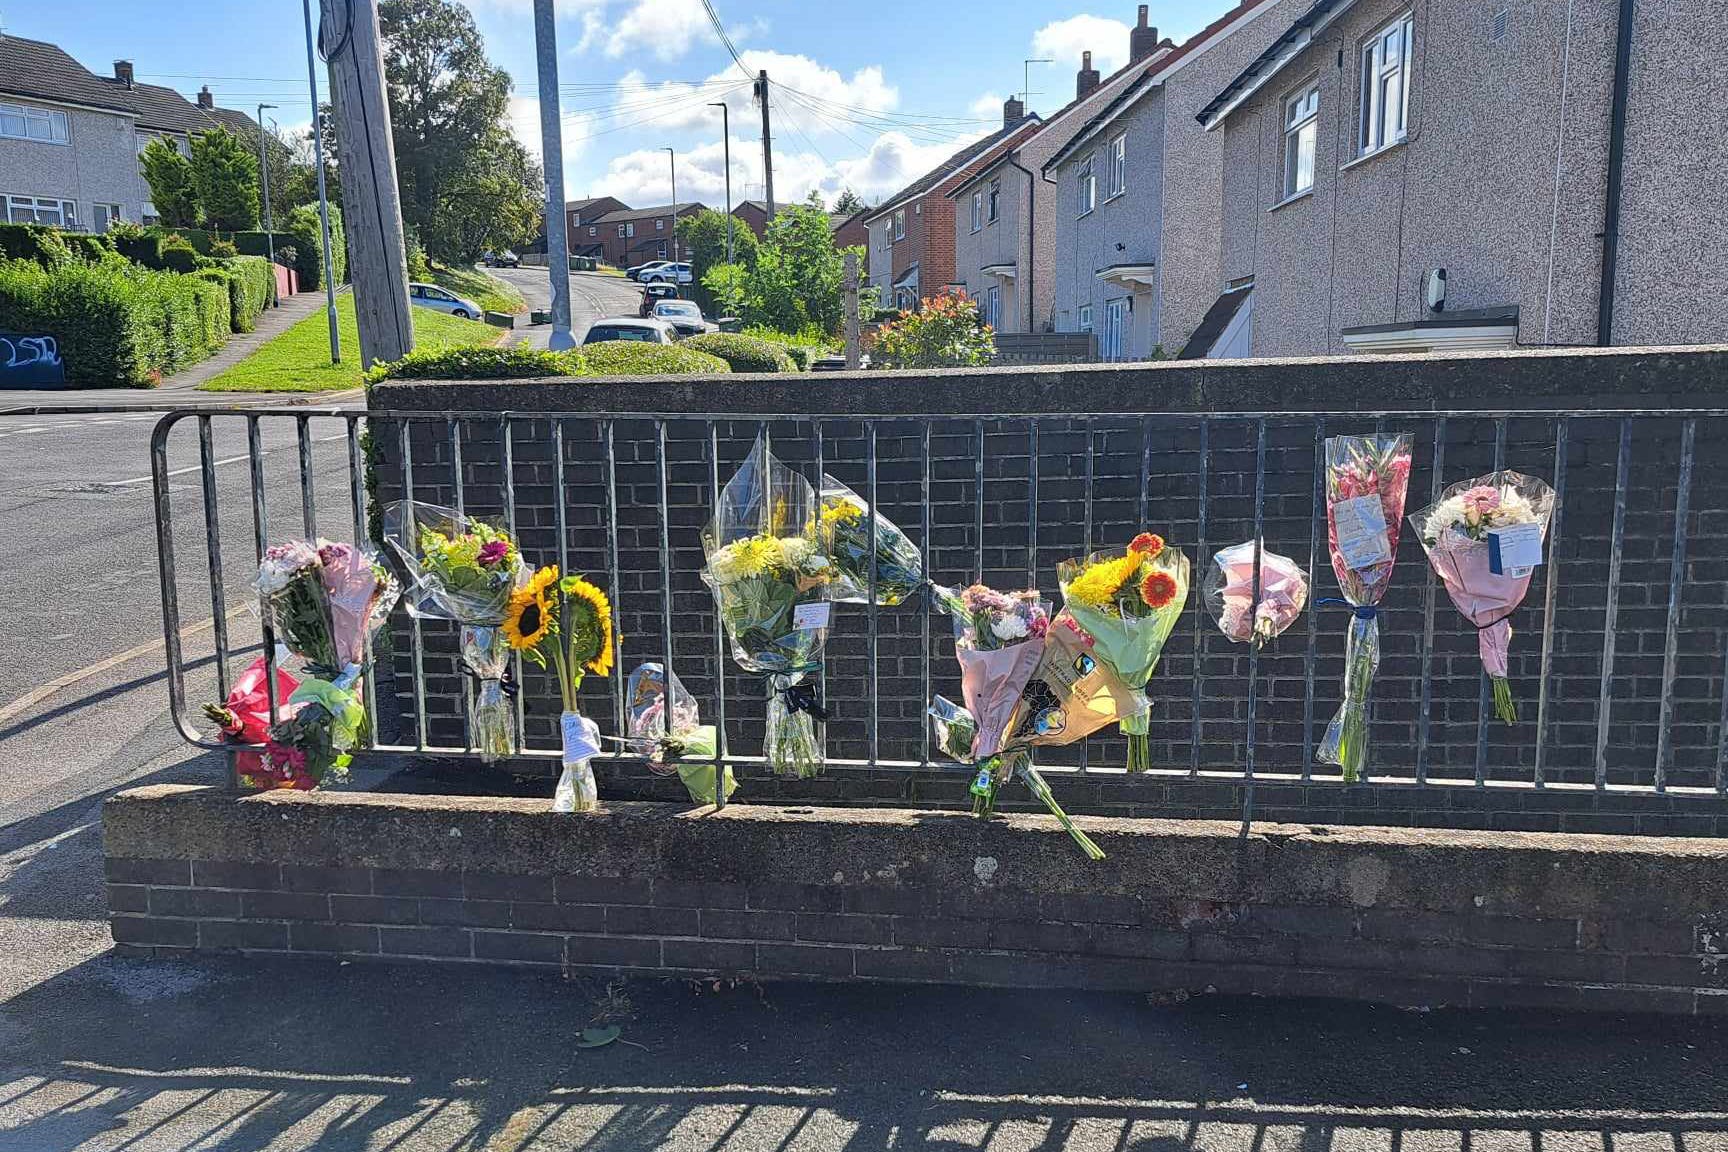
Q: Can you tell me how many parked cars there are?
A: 7